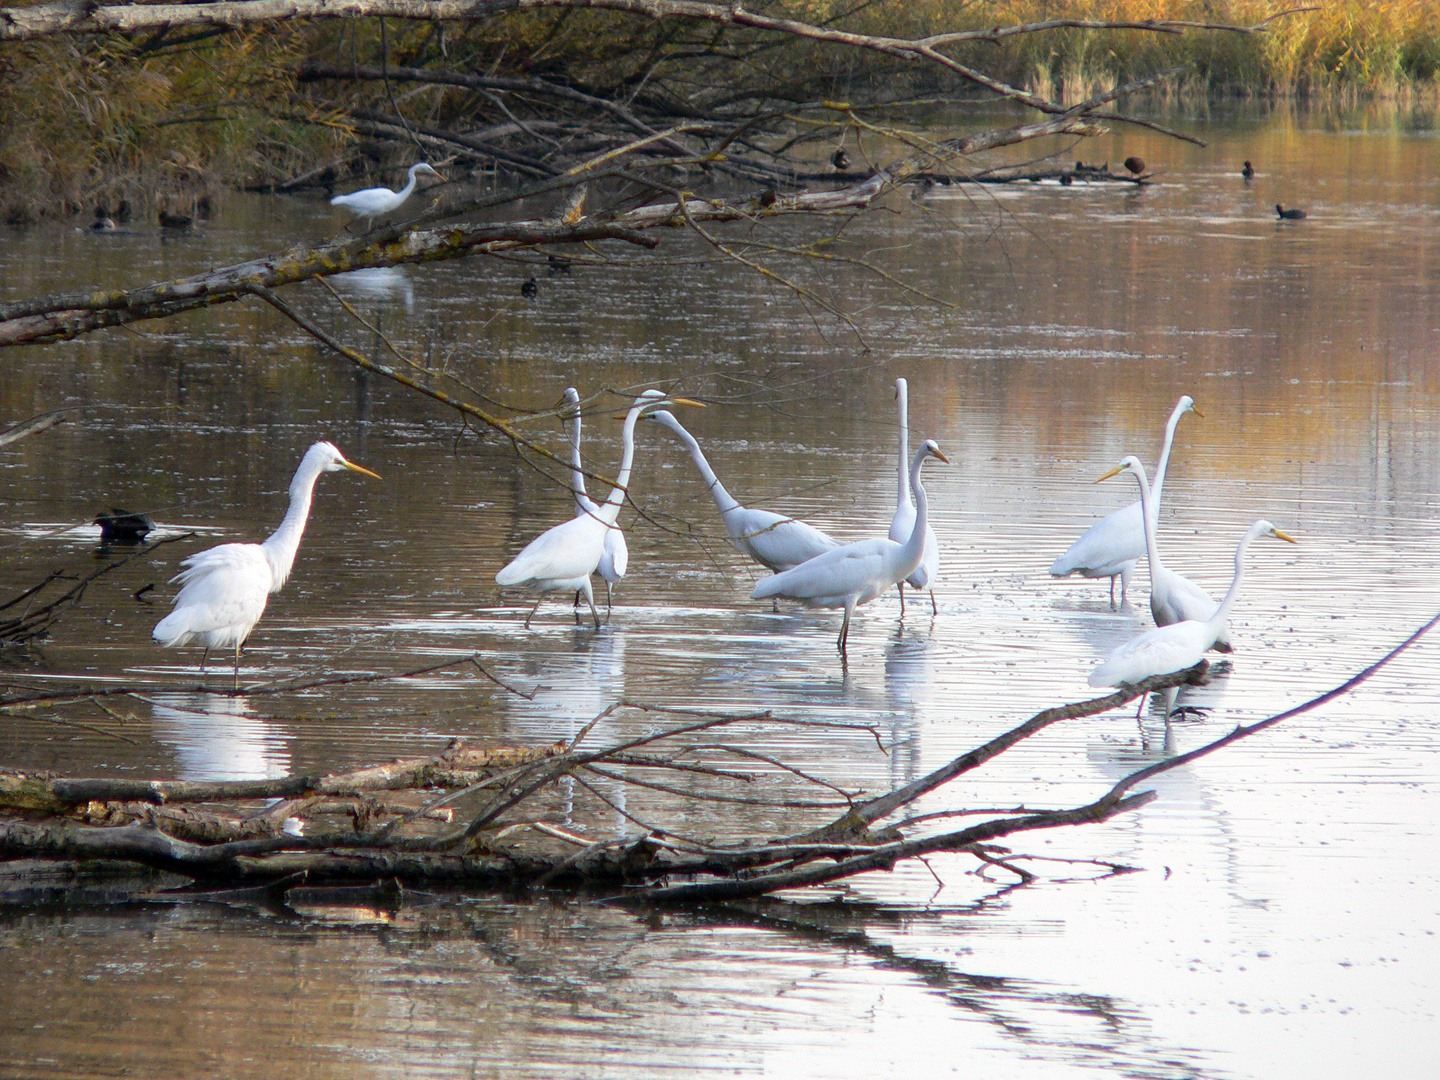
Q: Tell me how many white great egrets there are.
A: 10